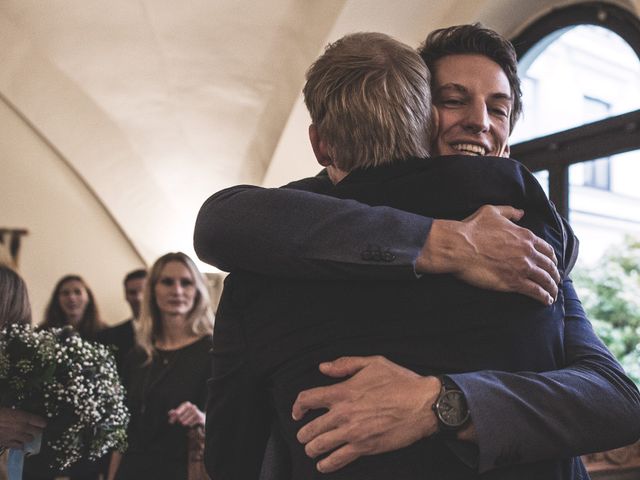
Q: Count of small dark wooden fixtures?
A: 1